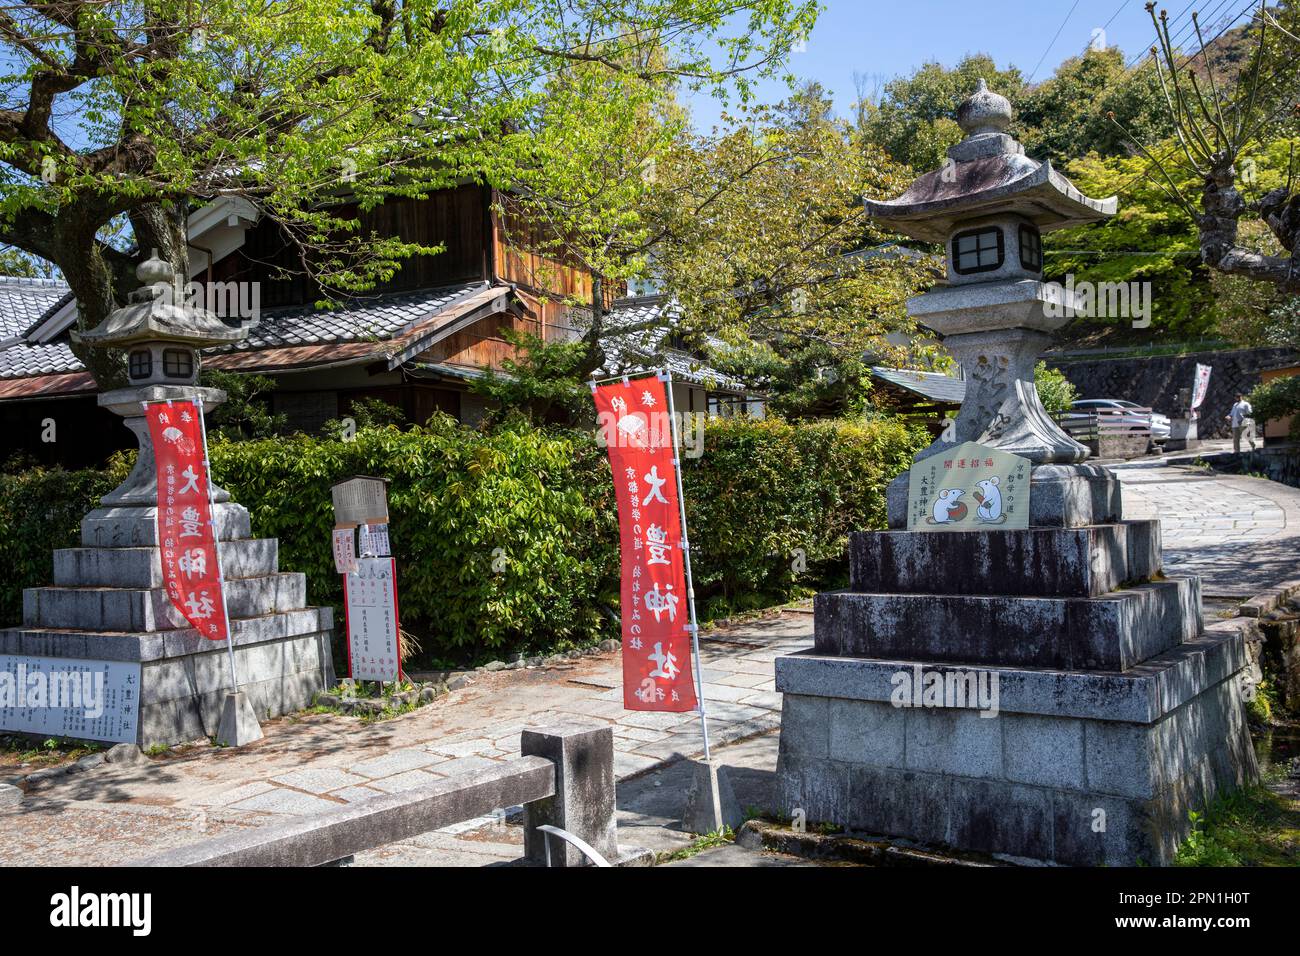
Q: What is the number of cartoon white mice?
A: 2